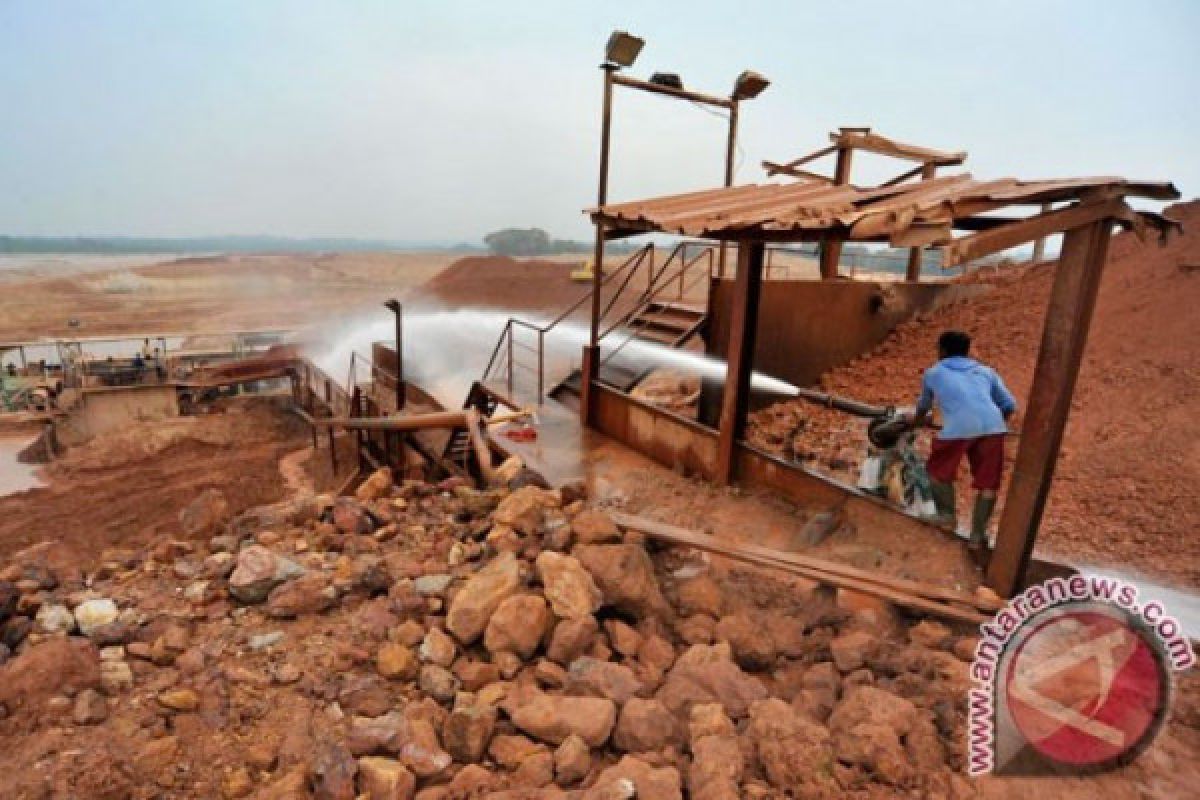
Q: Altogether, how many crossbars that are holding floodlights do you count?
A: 1